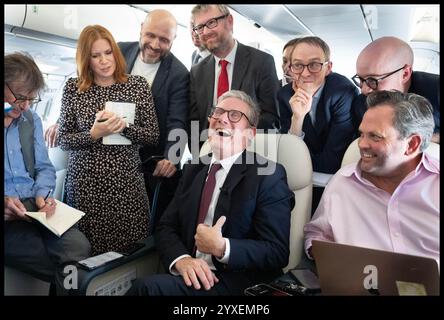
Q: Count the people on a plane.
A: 10